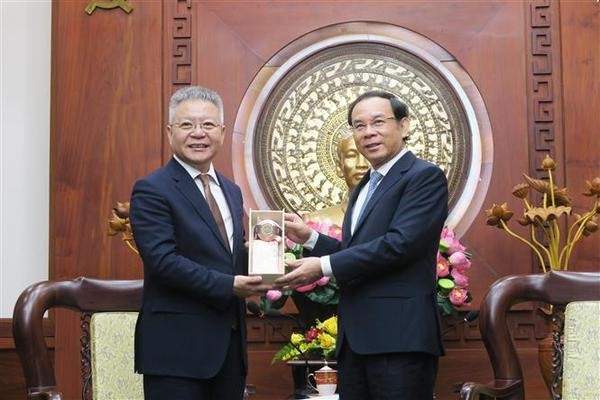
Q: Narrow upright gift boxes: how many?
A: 1